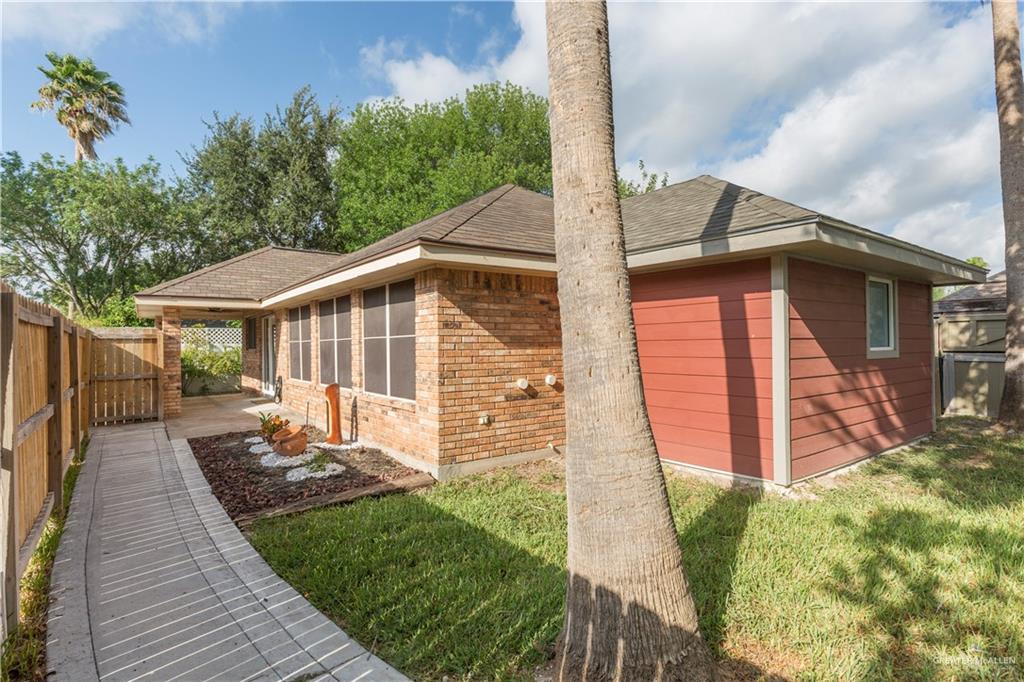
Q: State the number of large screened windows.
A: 3